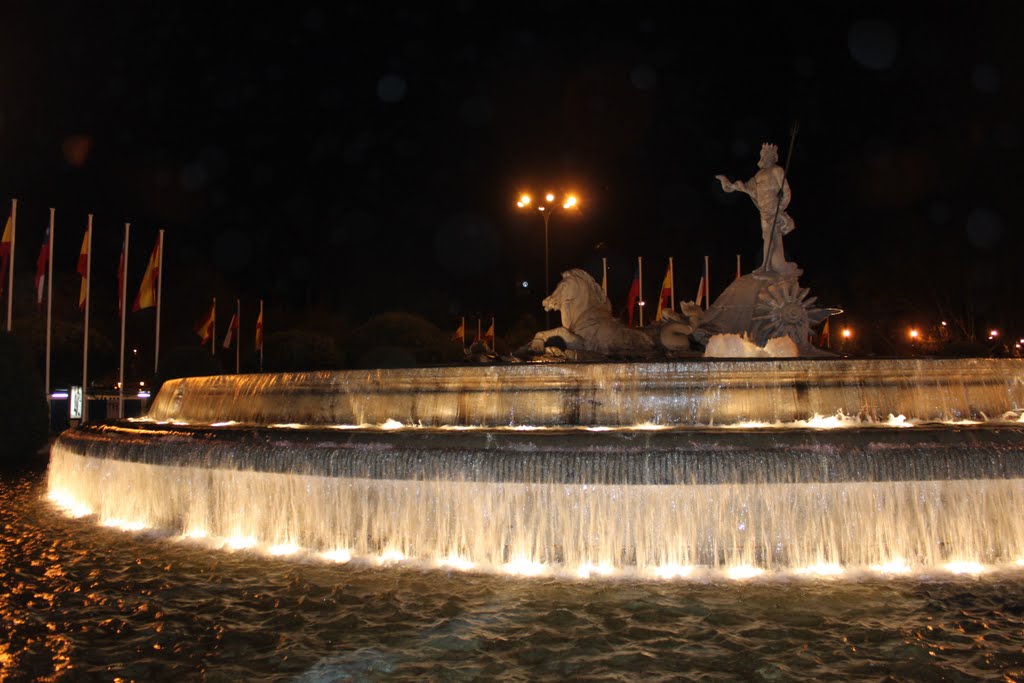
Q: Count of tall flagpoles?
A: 5